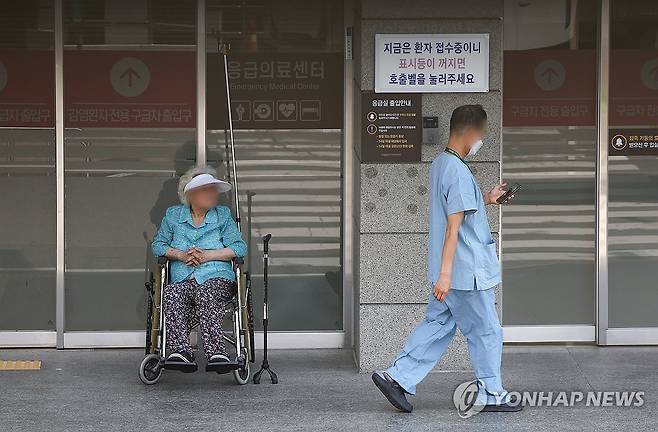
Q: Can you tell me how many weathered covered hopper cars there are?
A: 0